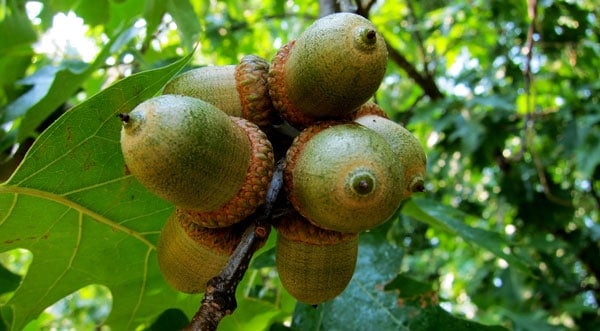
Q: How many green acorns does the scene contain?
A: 7